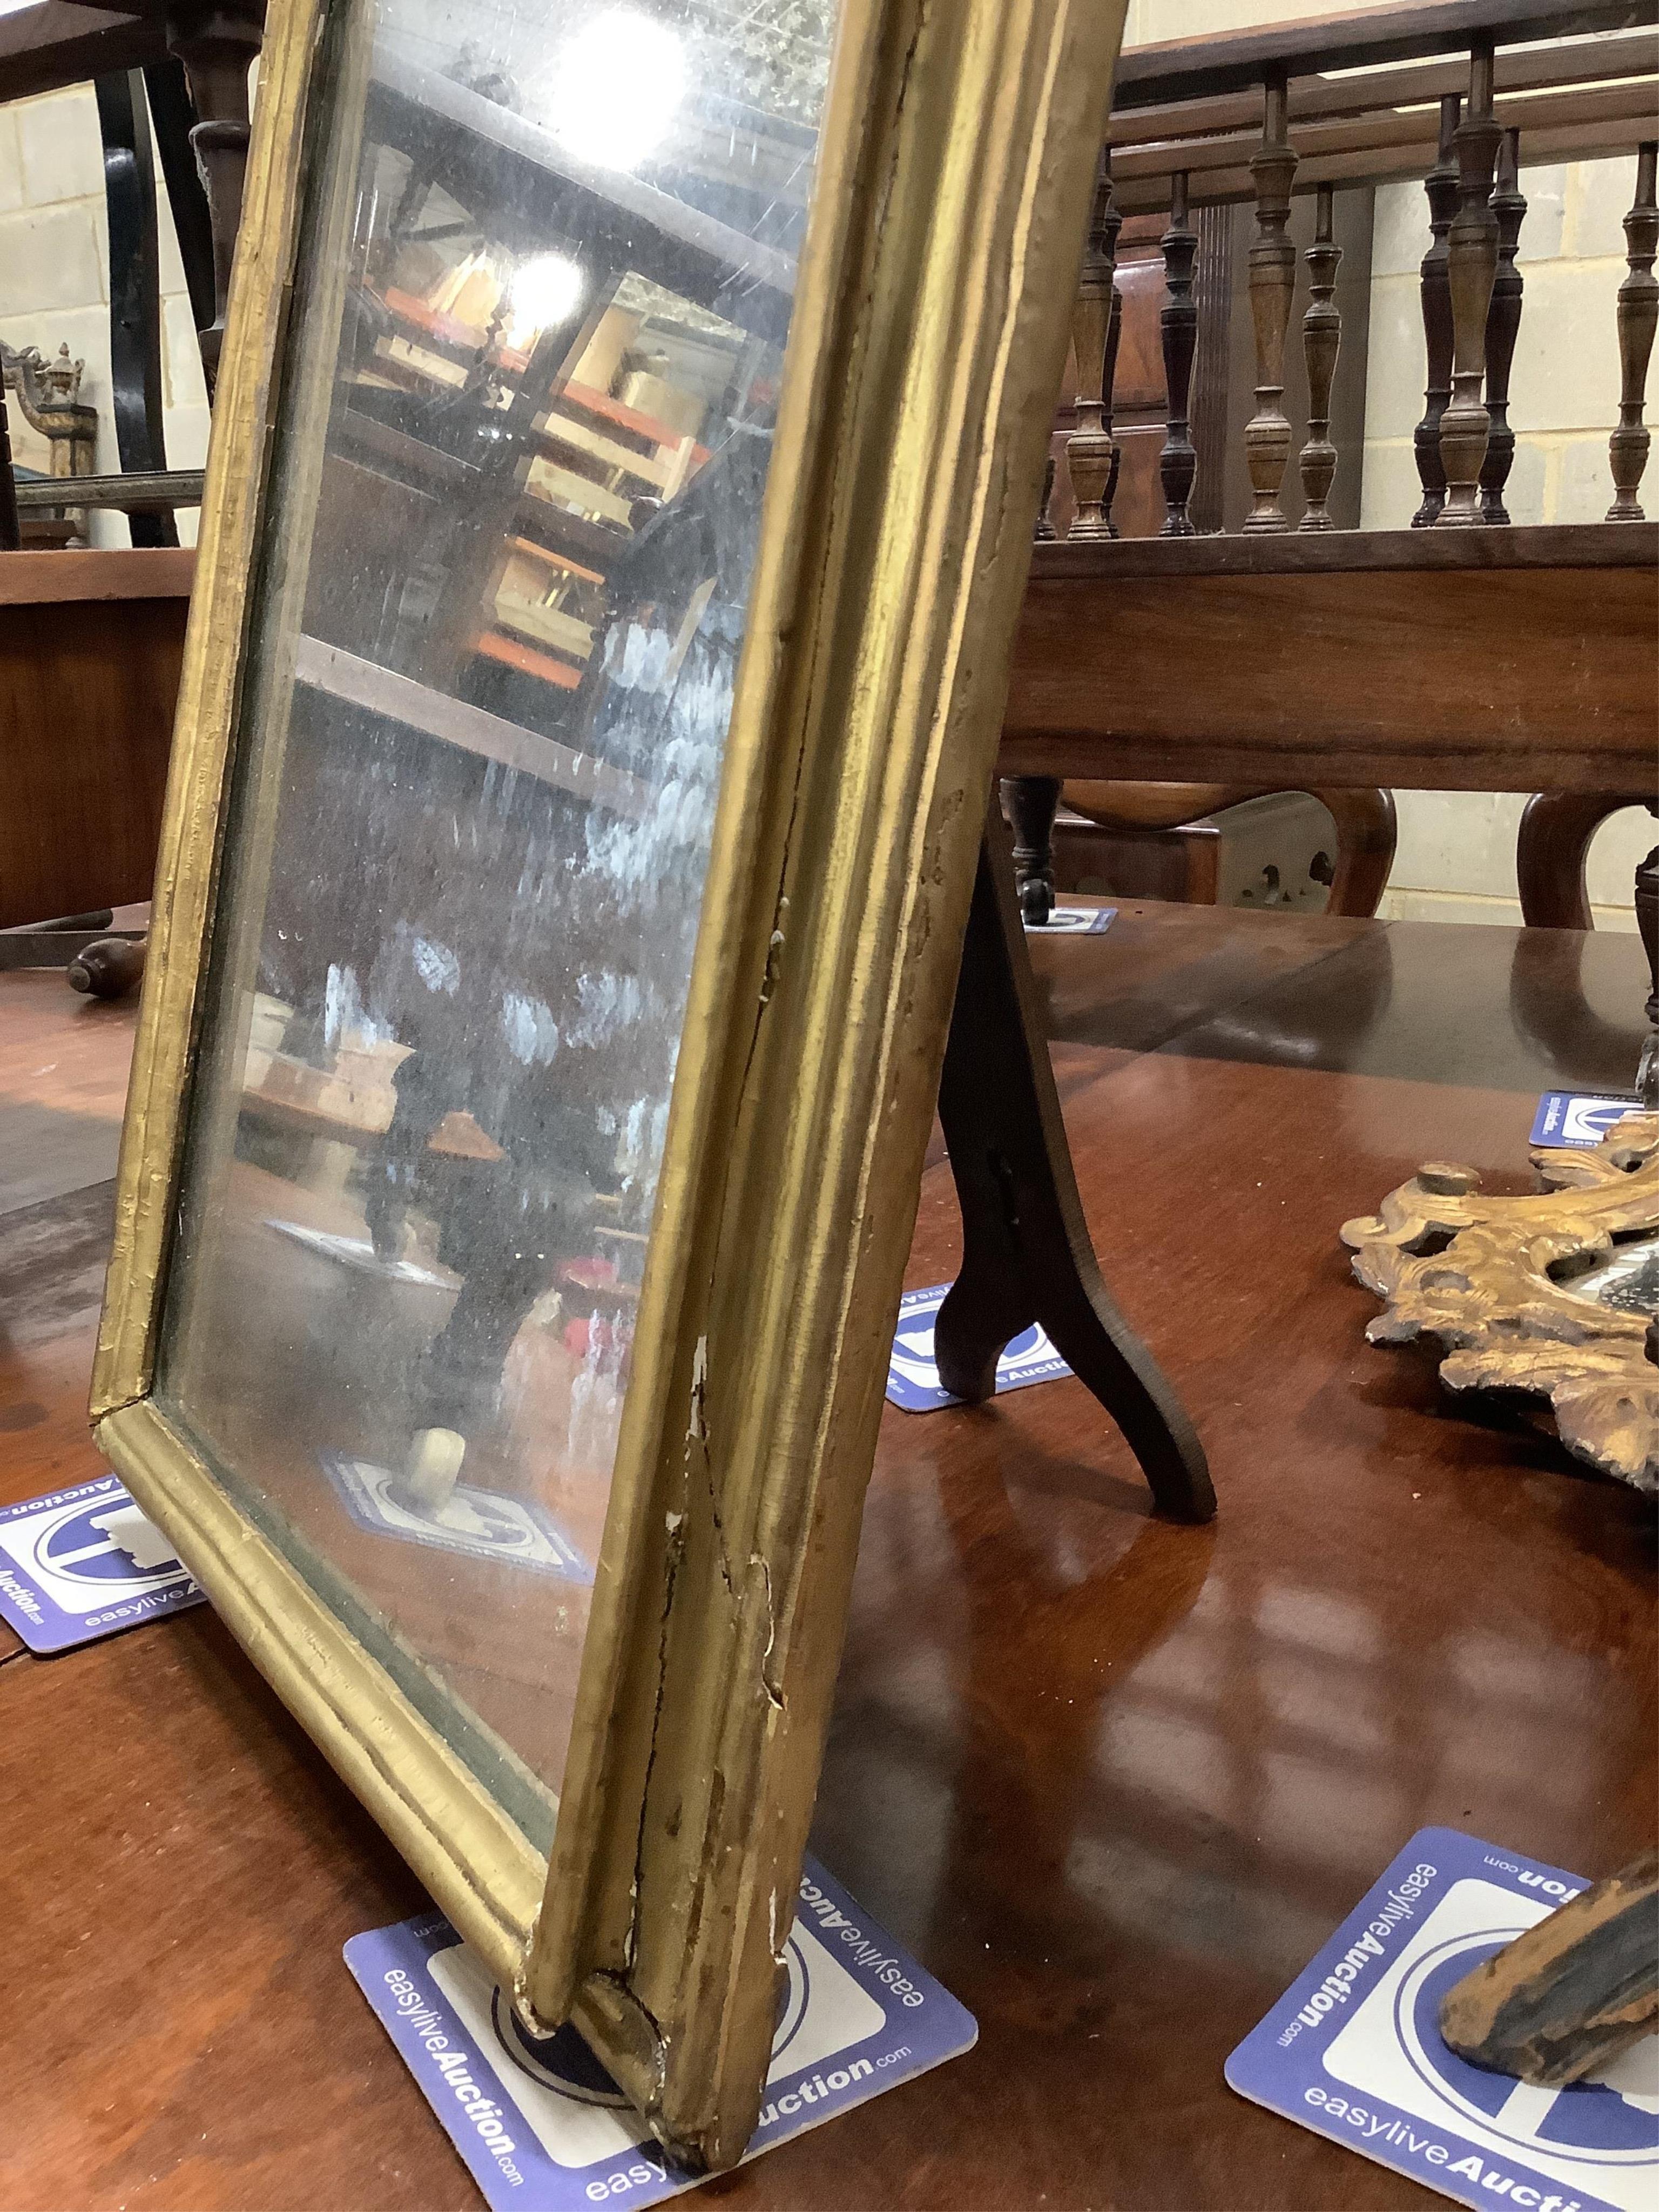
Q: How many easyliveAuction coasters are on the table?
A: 6